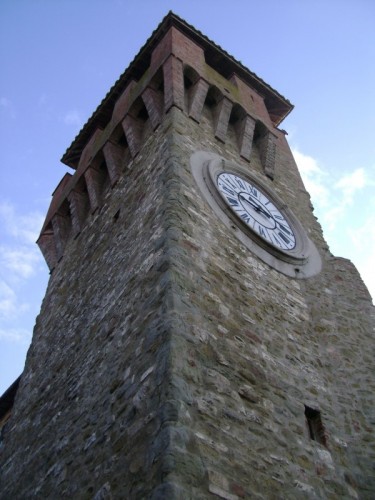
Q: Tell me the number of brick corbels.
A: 12